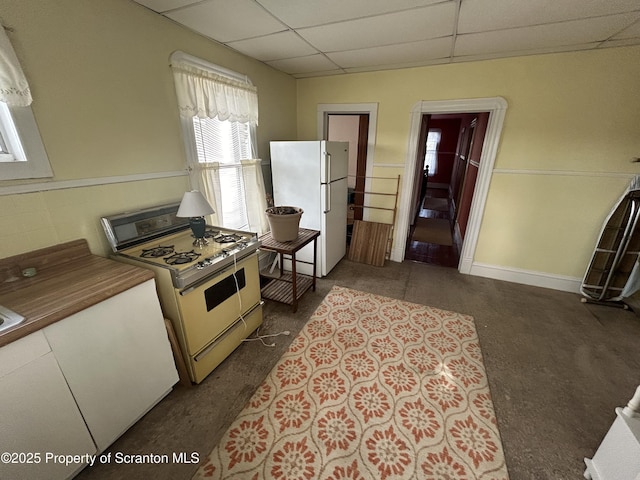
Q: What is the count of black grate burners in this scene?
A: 4